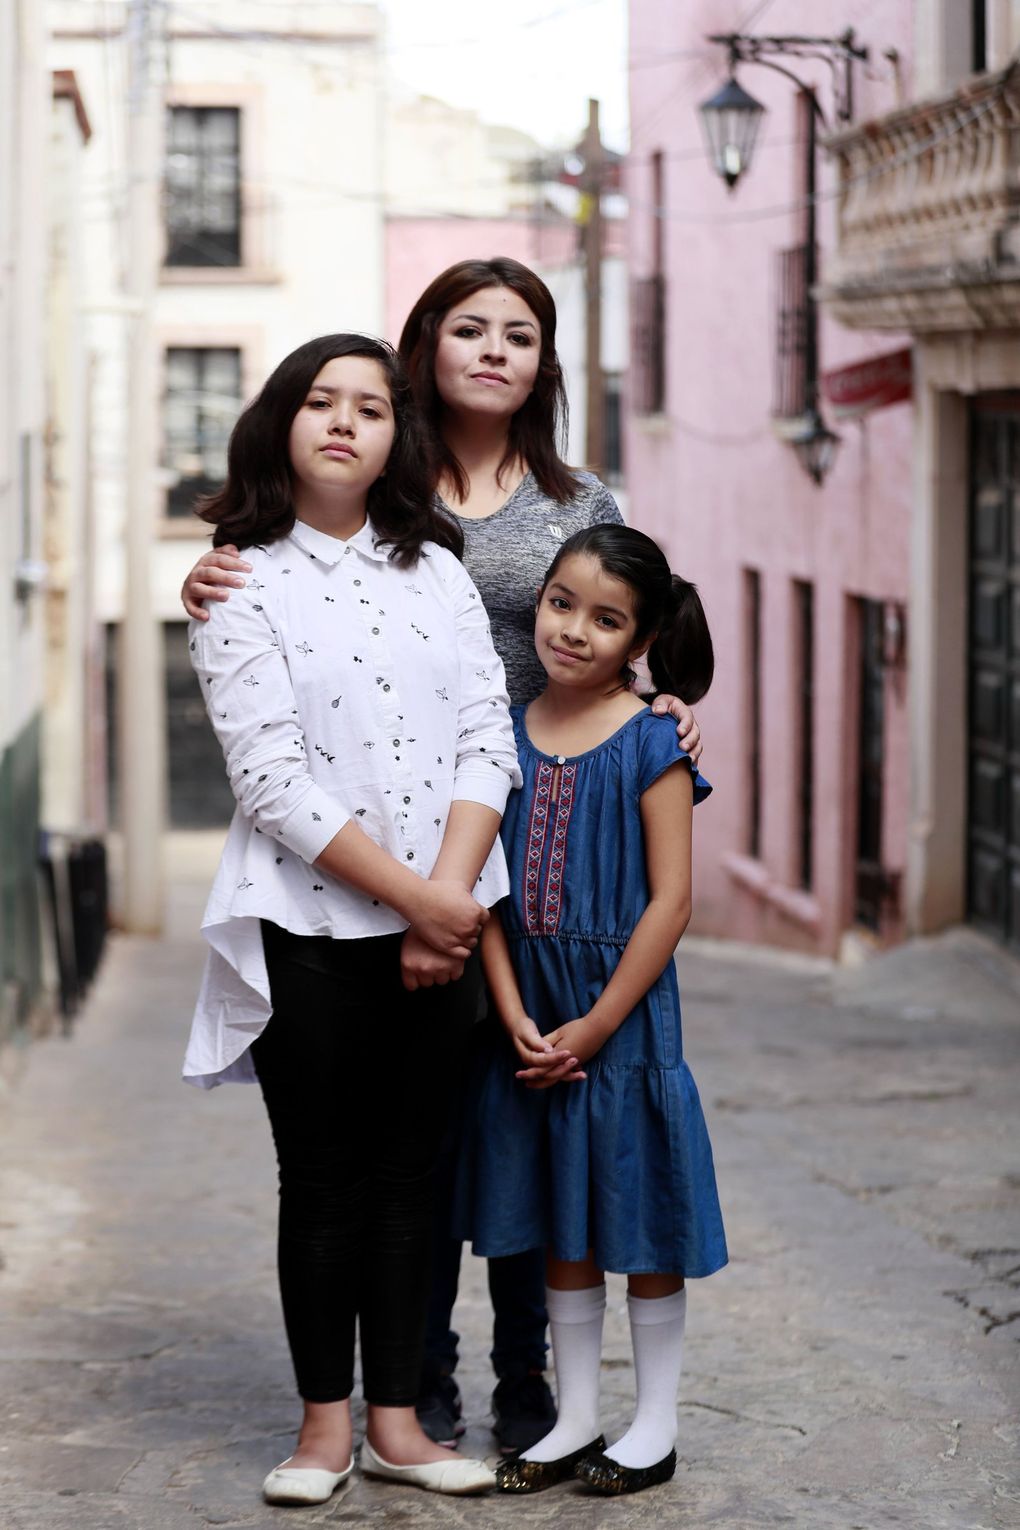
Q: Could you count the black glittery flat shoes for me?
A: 2